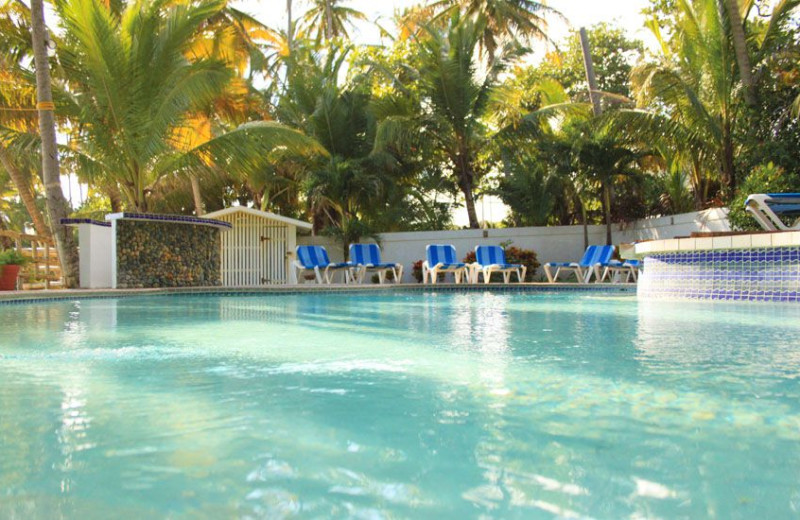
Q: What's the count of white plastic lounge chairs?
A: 7